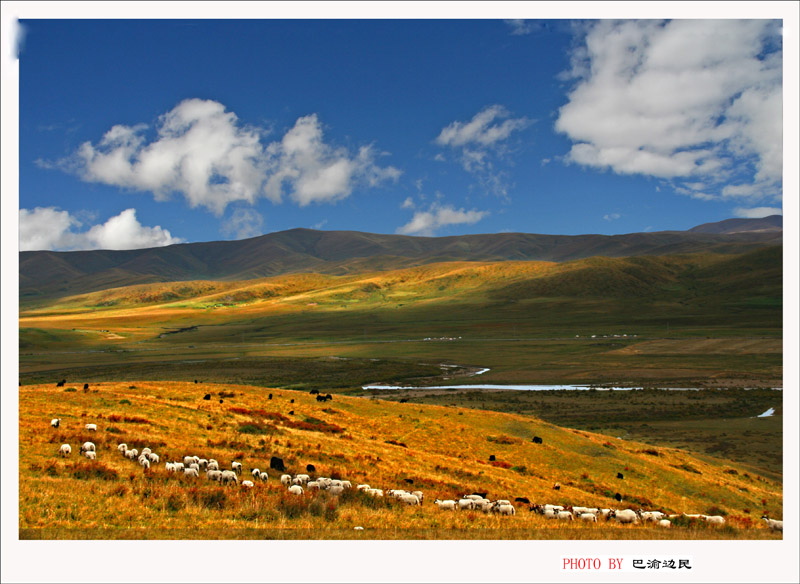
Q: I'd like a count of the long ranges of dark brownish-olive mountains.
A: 1